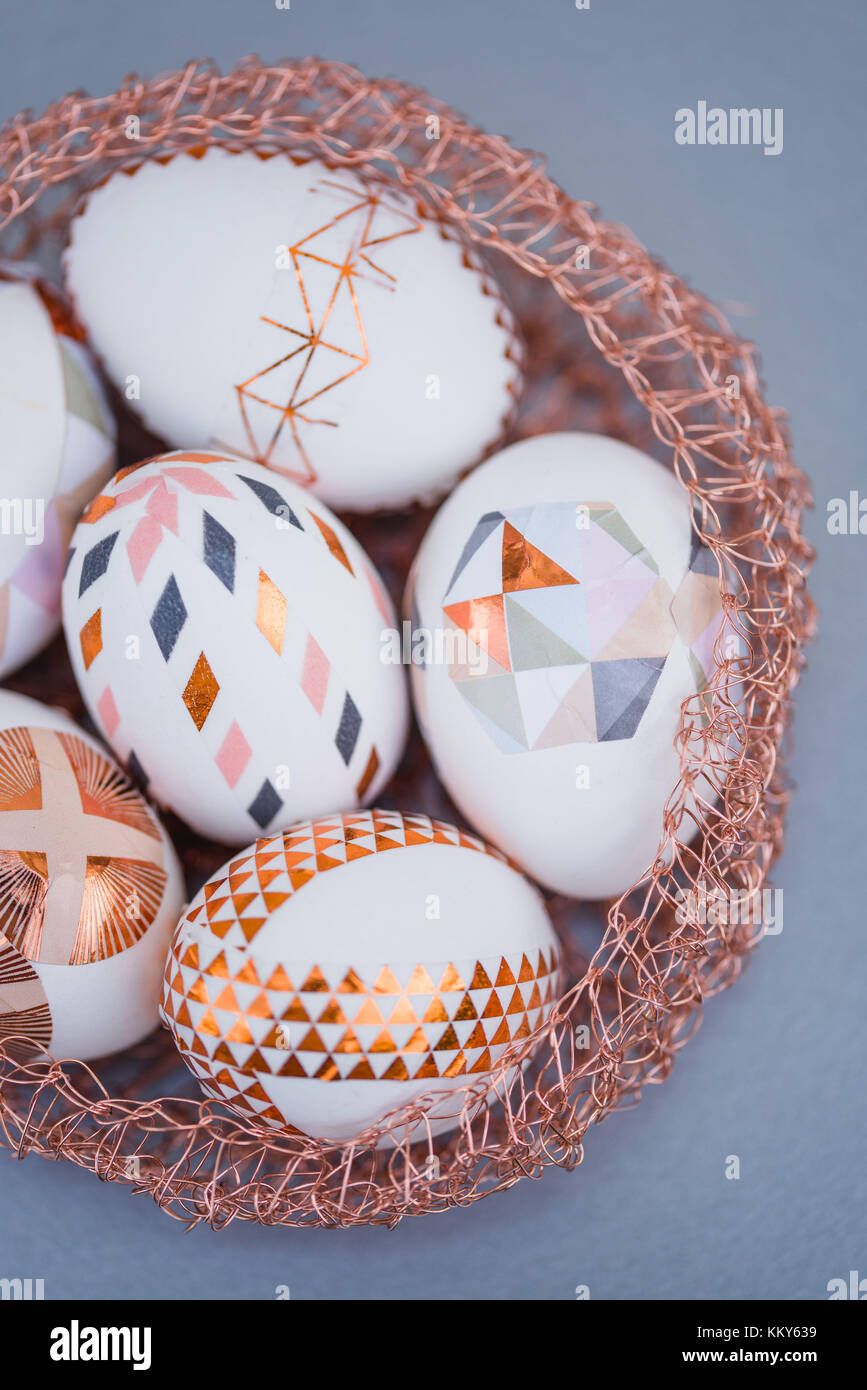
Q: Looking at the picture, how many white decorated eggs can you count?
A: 6